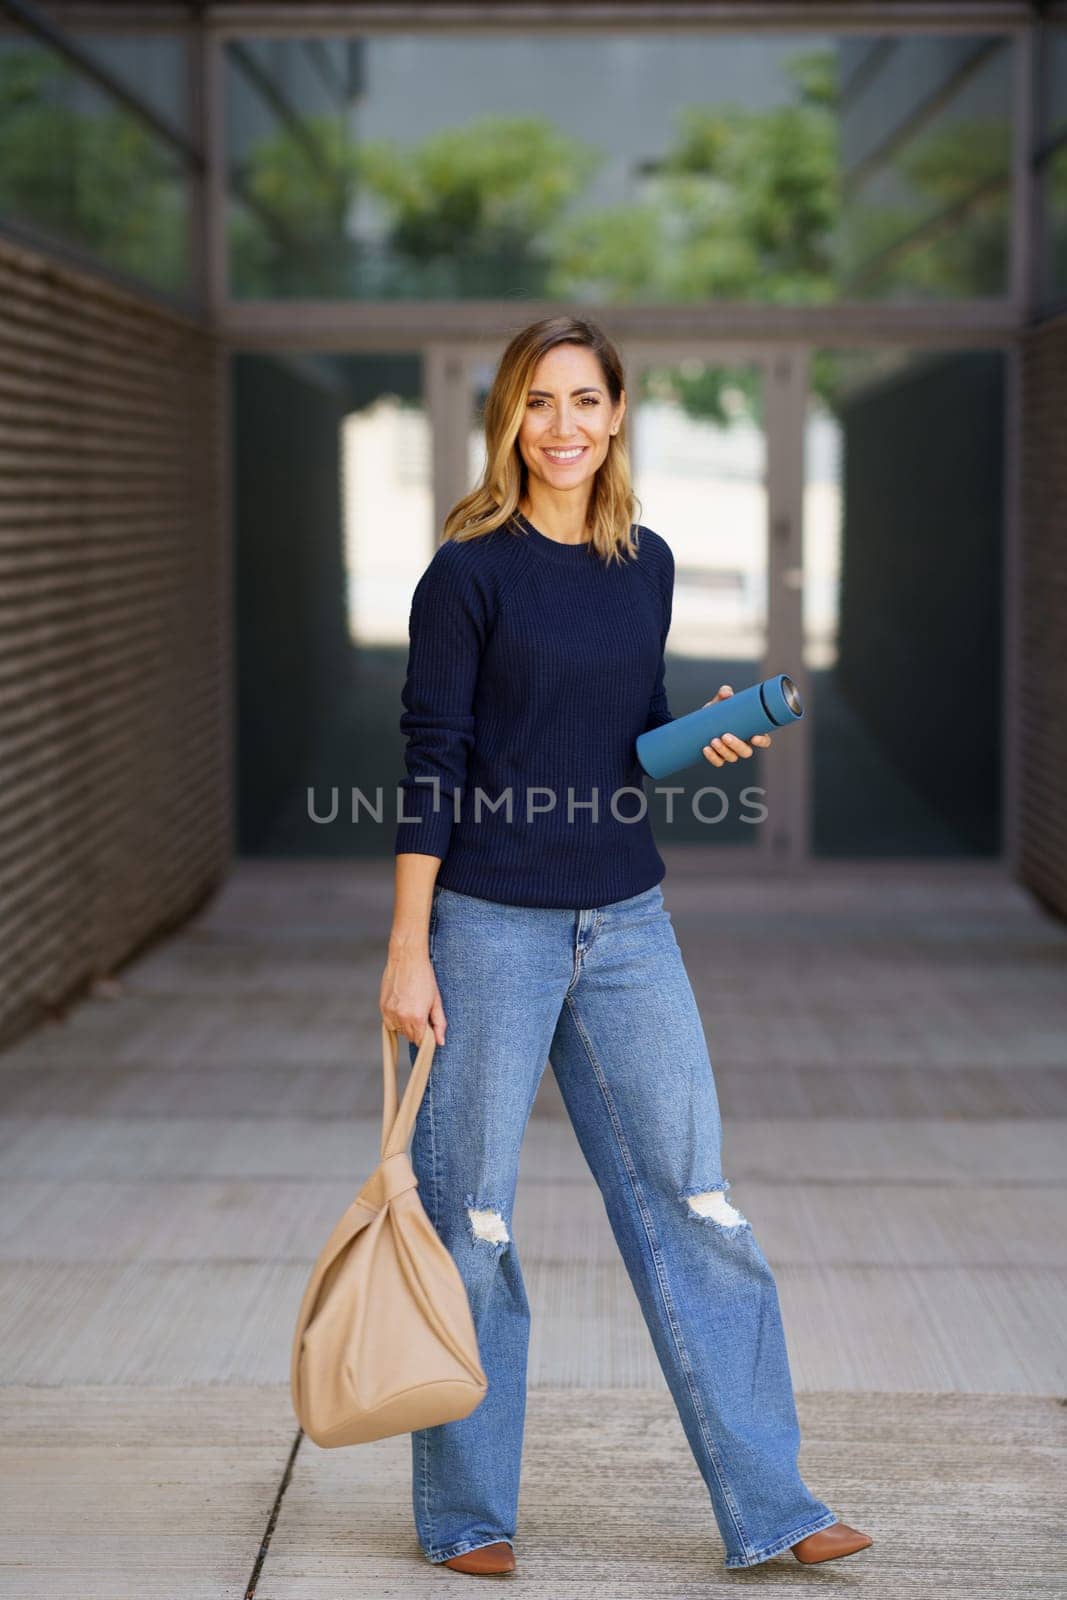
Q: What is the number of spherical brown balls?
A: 0